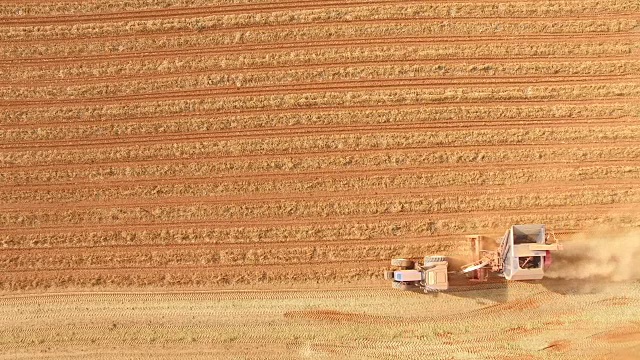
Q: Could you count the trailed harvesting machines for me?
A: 1